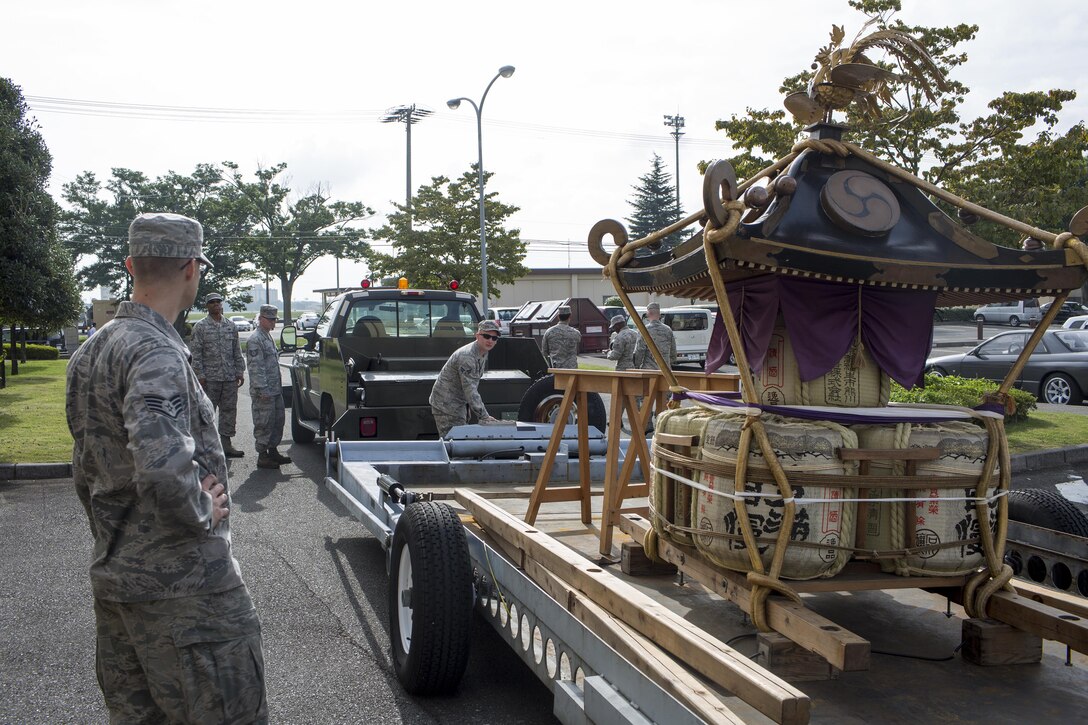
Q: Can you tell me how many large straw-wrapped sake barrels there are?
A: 4